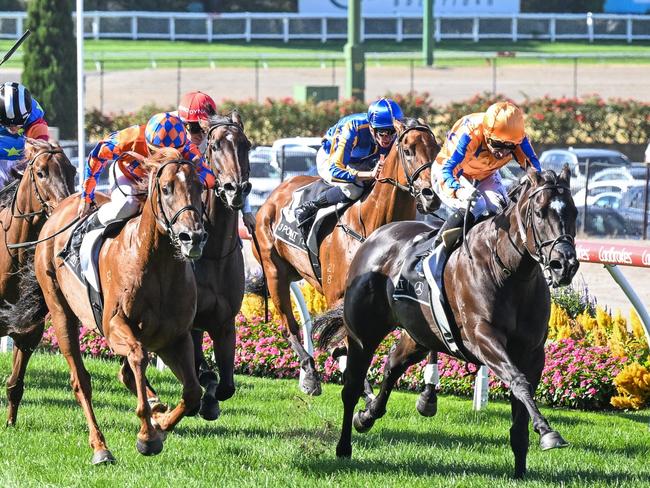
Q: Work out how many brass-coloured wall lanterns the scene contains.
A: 0